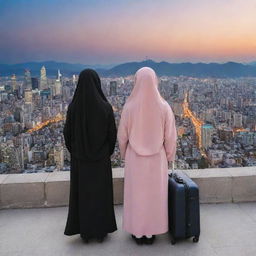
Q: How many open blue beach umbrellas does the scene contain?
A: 0